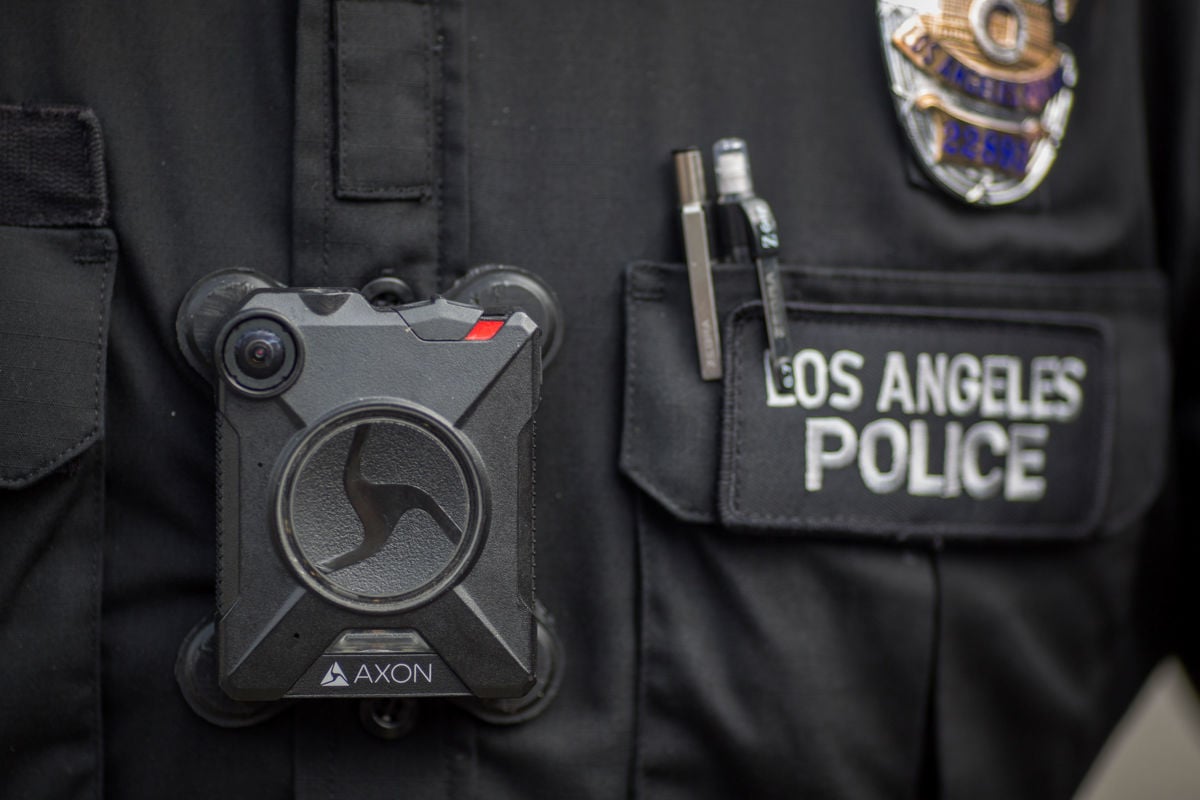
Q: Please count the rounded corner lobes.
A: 4